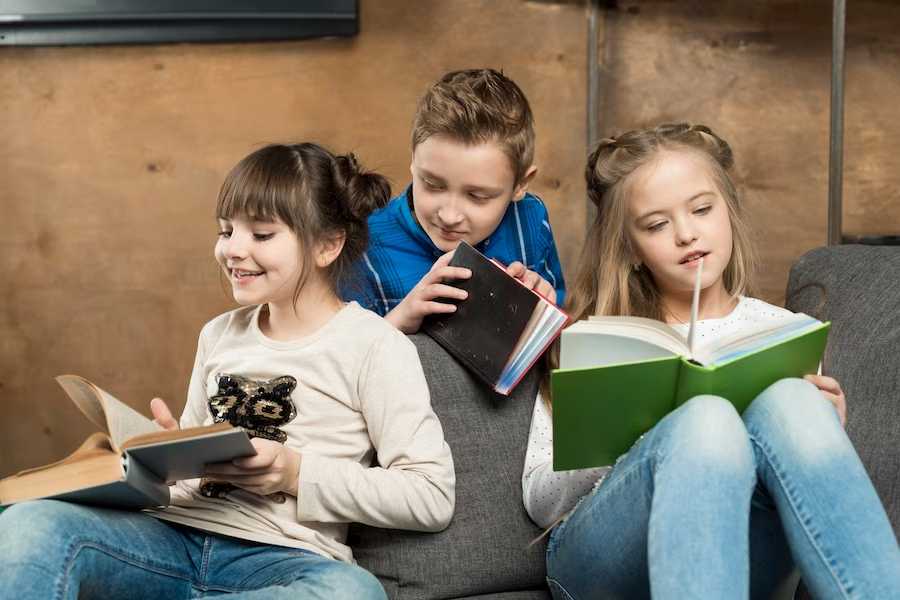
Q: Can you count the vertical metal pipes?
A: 2